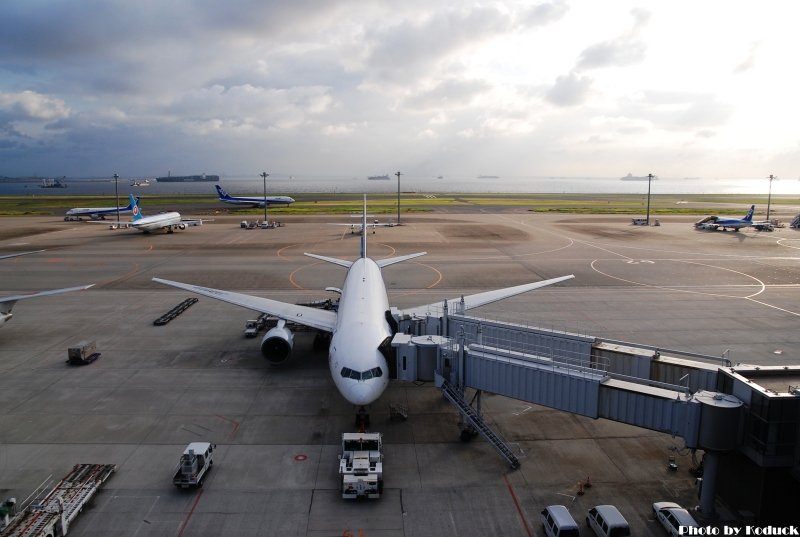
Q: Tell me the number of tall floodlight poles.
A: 5